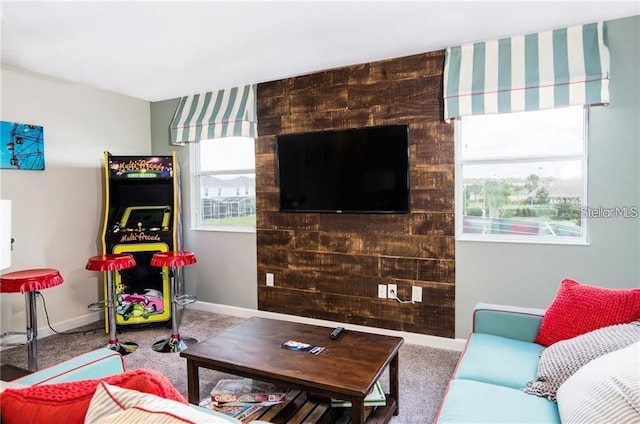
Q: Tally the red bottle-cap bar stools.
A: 3